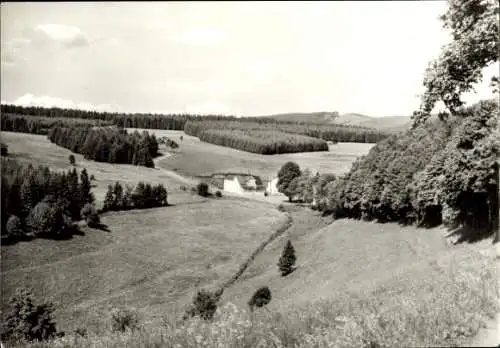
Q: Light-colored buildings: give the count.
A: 2